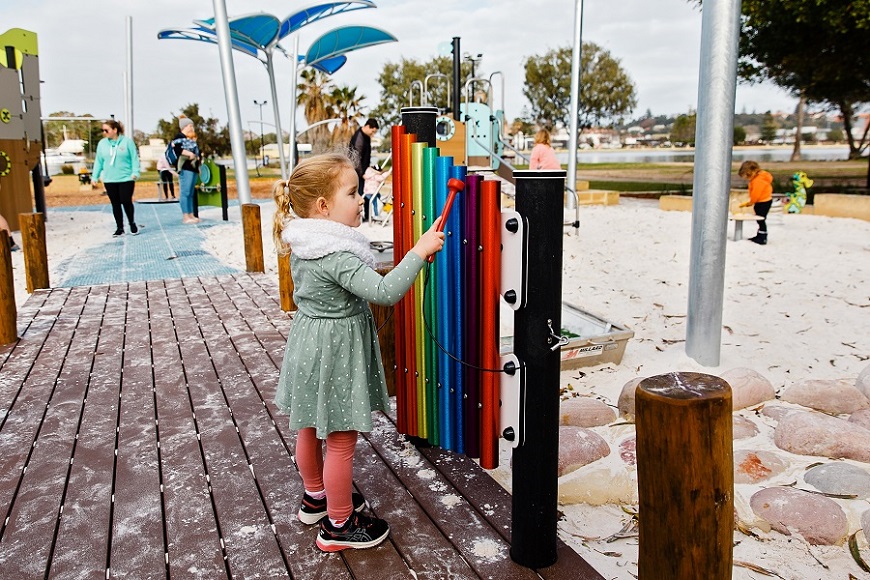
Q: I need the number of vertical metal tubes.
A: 8